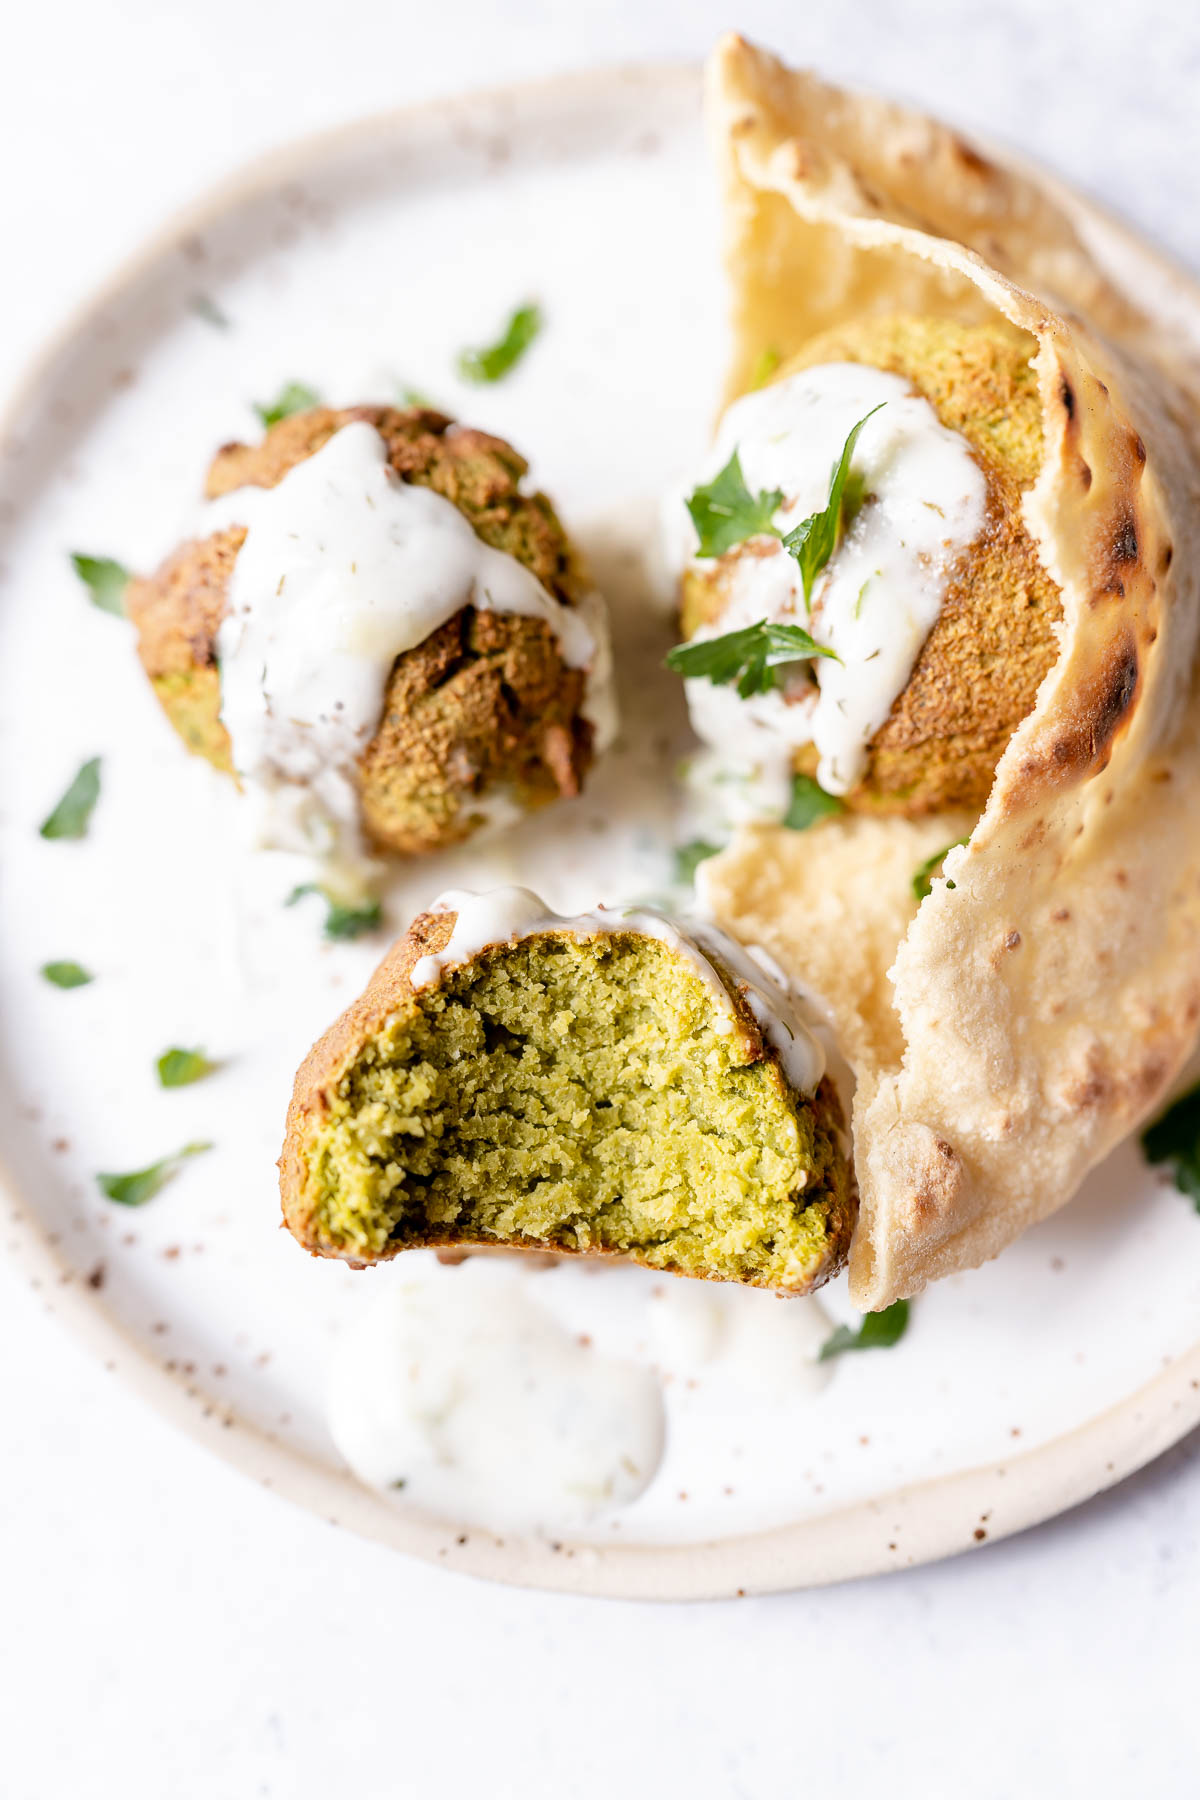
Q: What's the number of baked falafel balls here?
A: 3